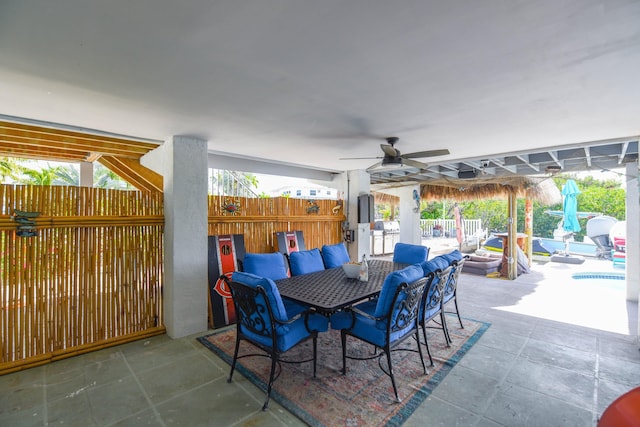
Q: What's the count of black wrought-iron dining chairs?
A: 8